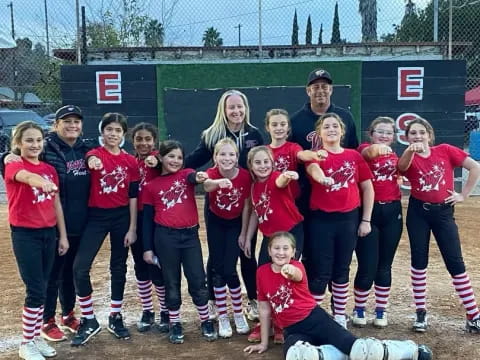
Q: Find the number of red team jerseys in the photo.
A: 11